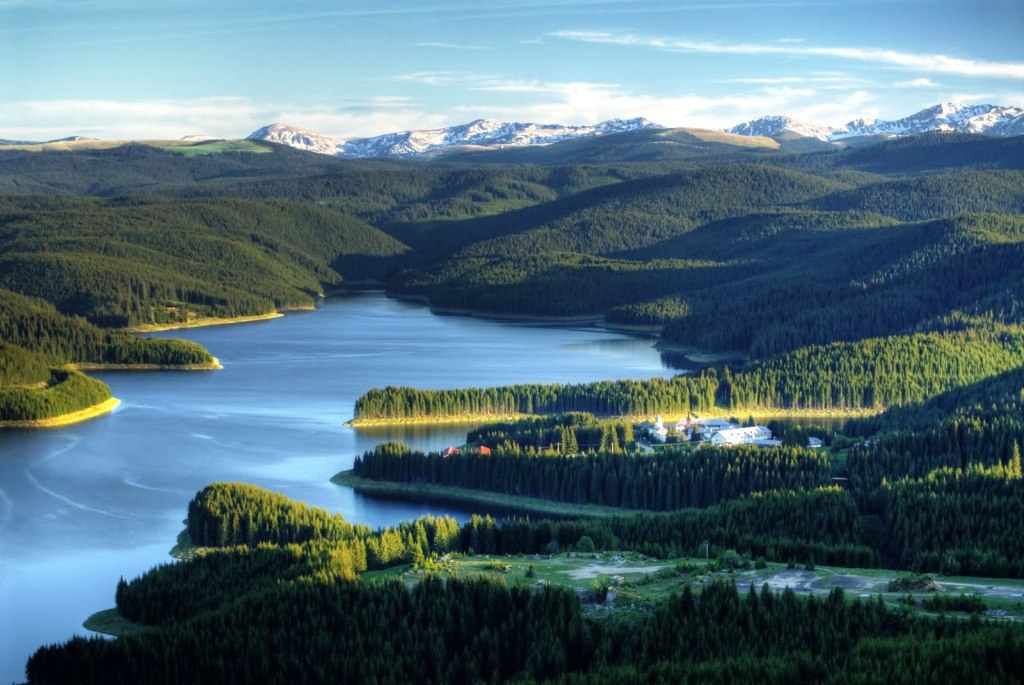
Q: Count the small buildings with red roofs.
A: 2